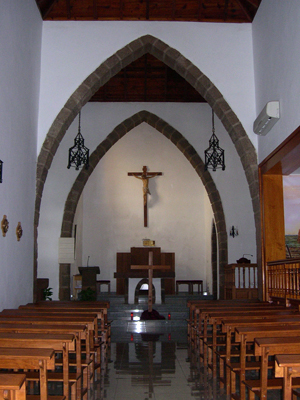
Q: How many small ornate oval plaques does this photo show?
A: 2